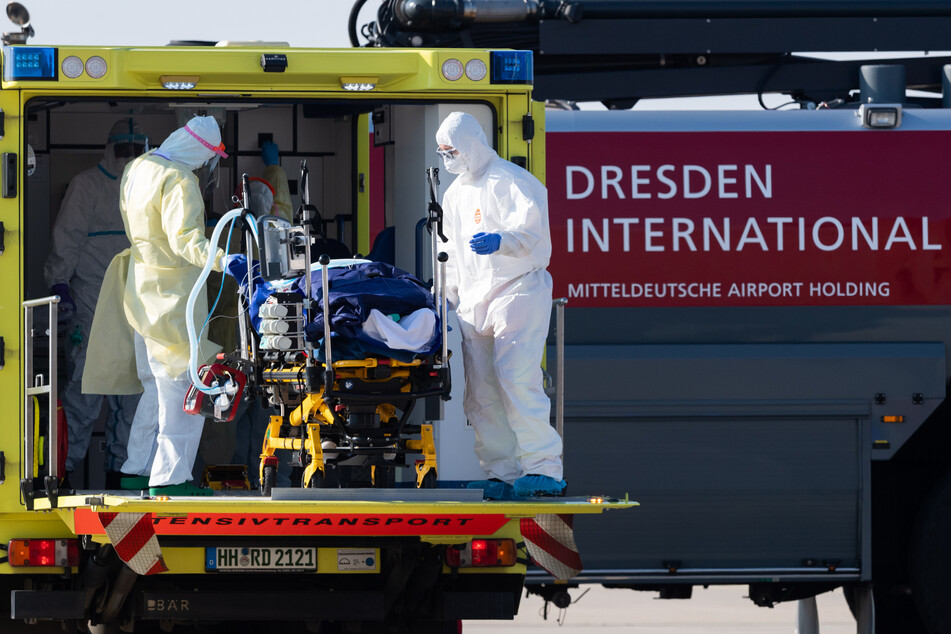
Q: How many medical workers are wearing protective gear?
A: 4